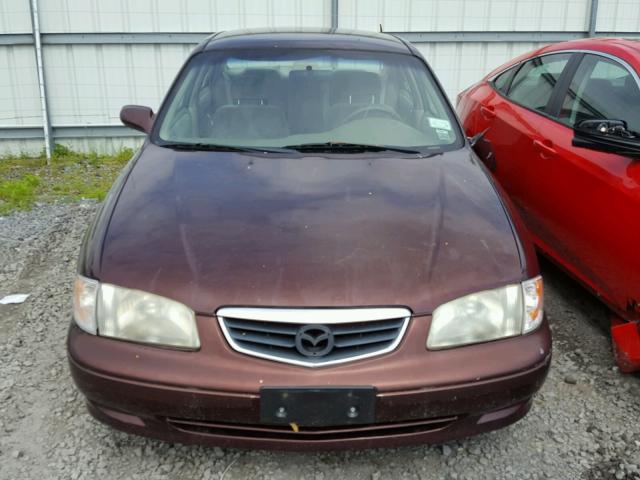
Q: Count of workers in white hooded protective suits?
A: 0